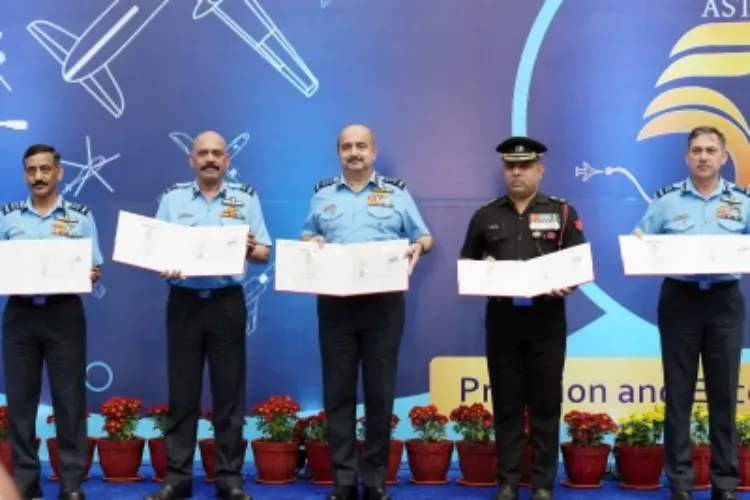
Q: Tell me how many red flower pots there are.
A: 15